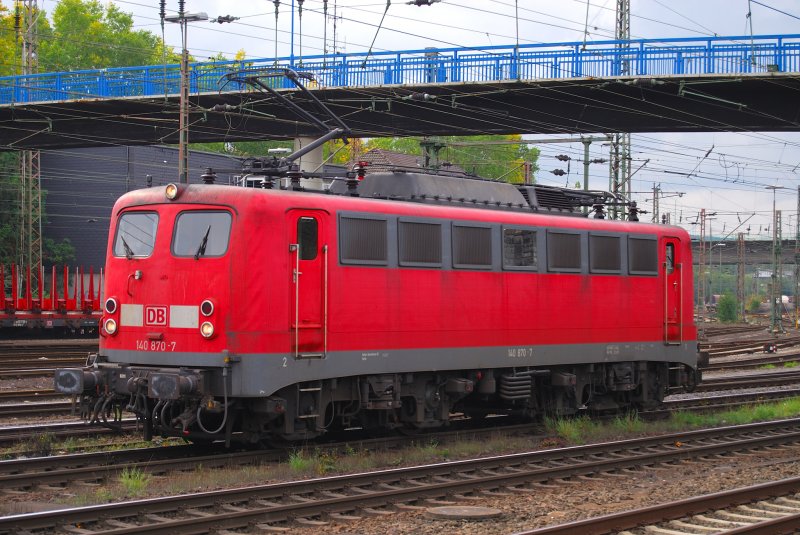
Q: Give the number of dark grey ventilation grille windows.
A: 6